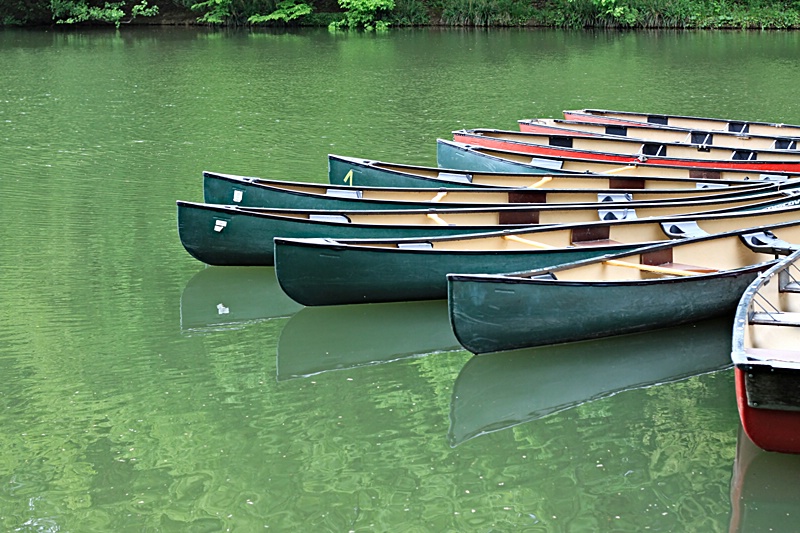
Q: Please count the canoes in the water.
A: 10